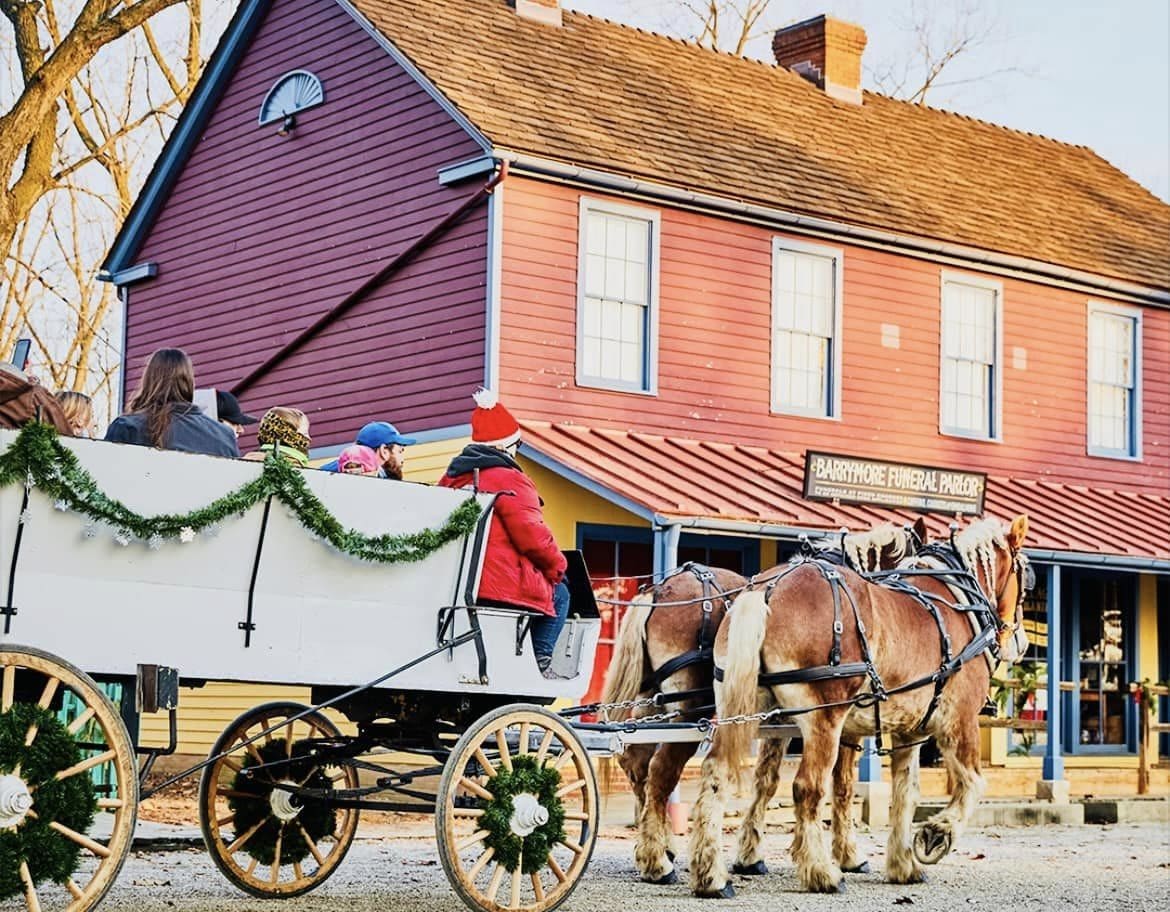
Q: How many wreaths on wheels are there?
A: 3